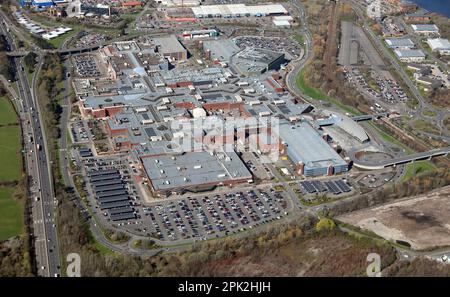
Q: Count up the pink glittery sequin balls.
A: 0